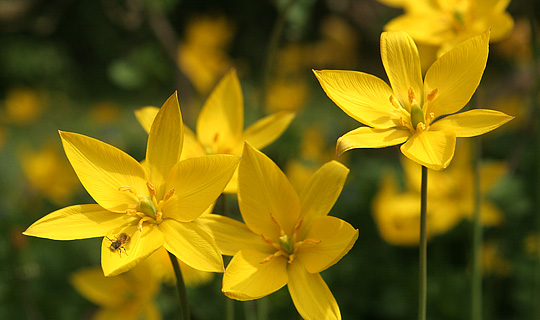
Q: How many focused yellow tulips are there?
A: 3